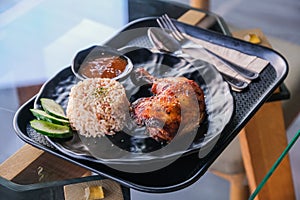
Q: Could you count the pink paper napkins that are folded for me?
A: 1